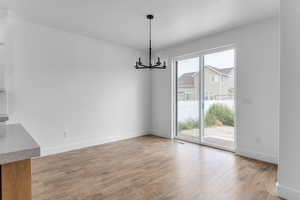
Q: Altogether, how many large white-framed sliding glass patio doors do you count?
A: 1